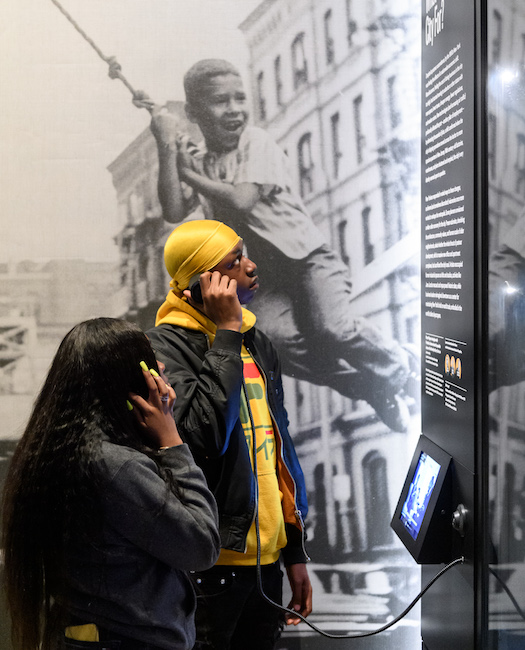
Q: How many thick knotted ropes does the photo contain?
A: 1